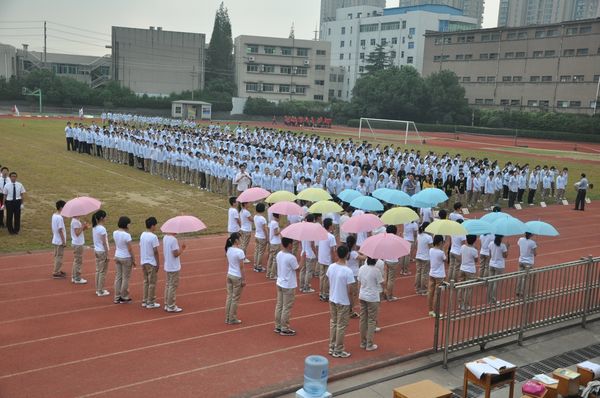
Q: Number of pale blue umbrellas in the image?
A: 8